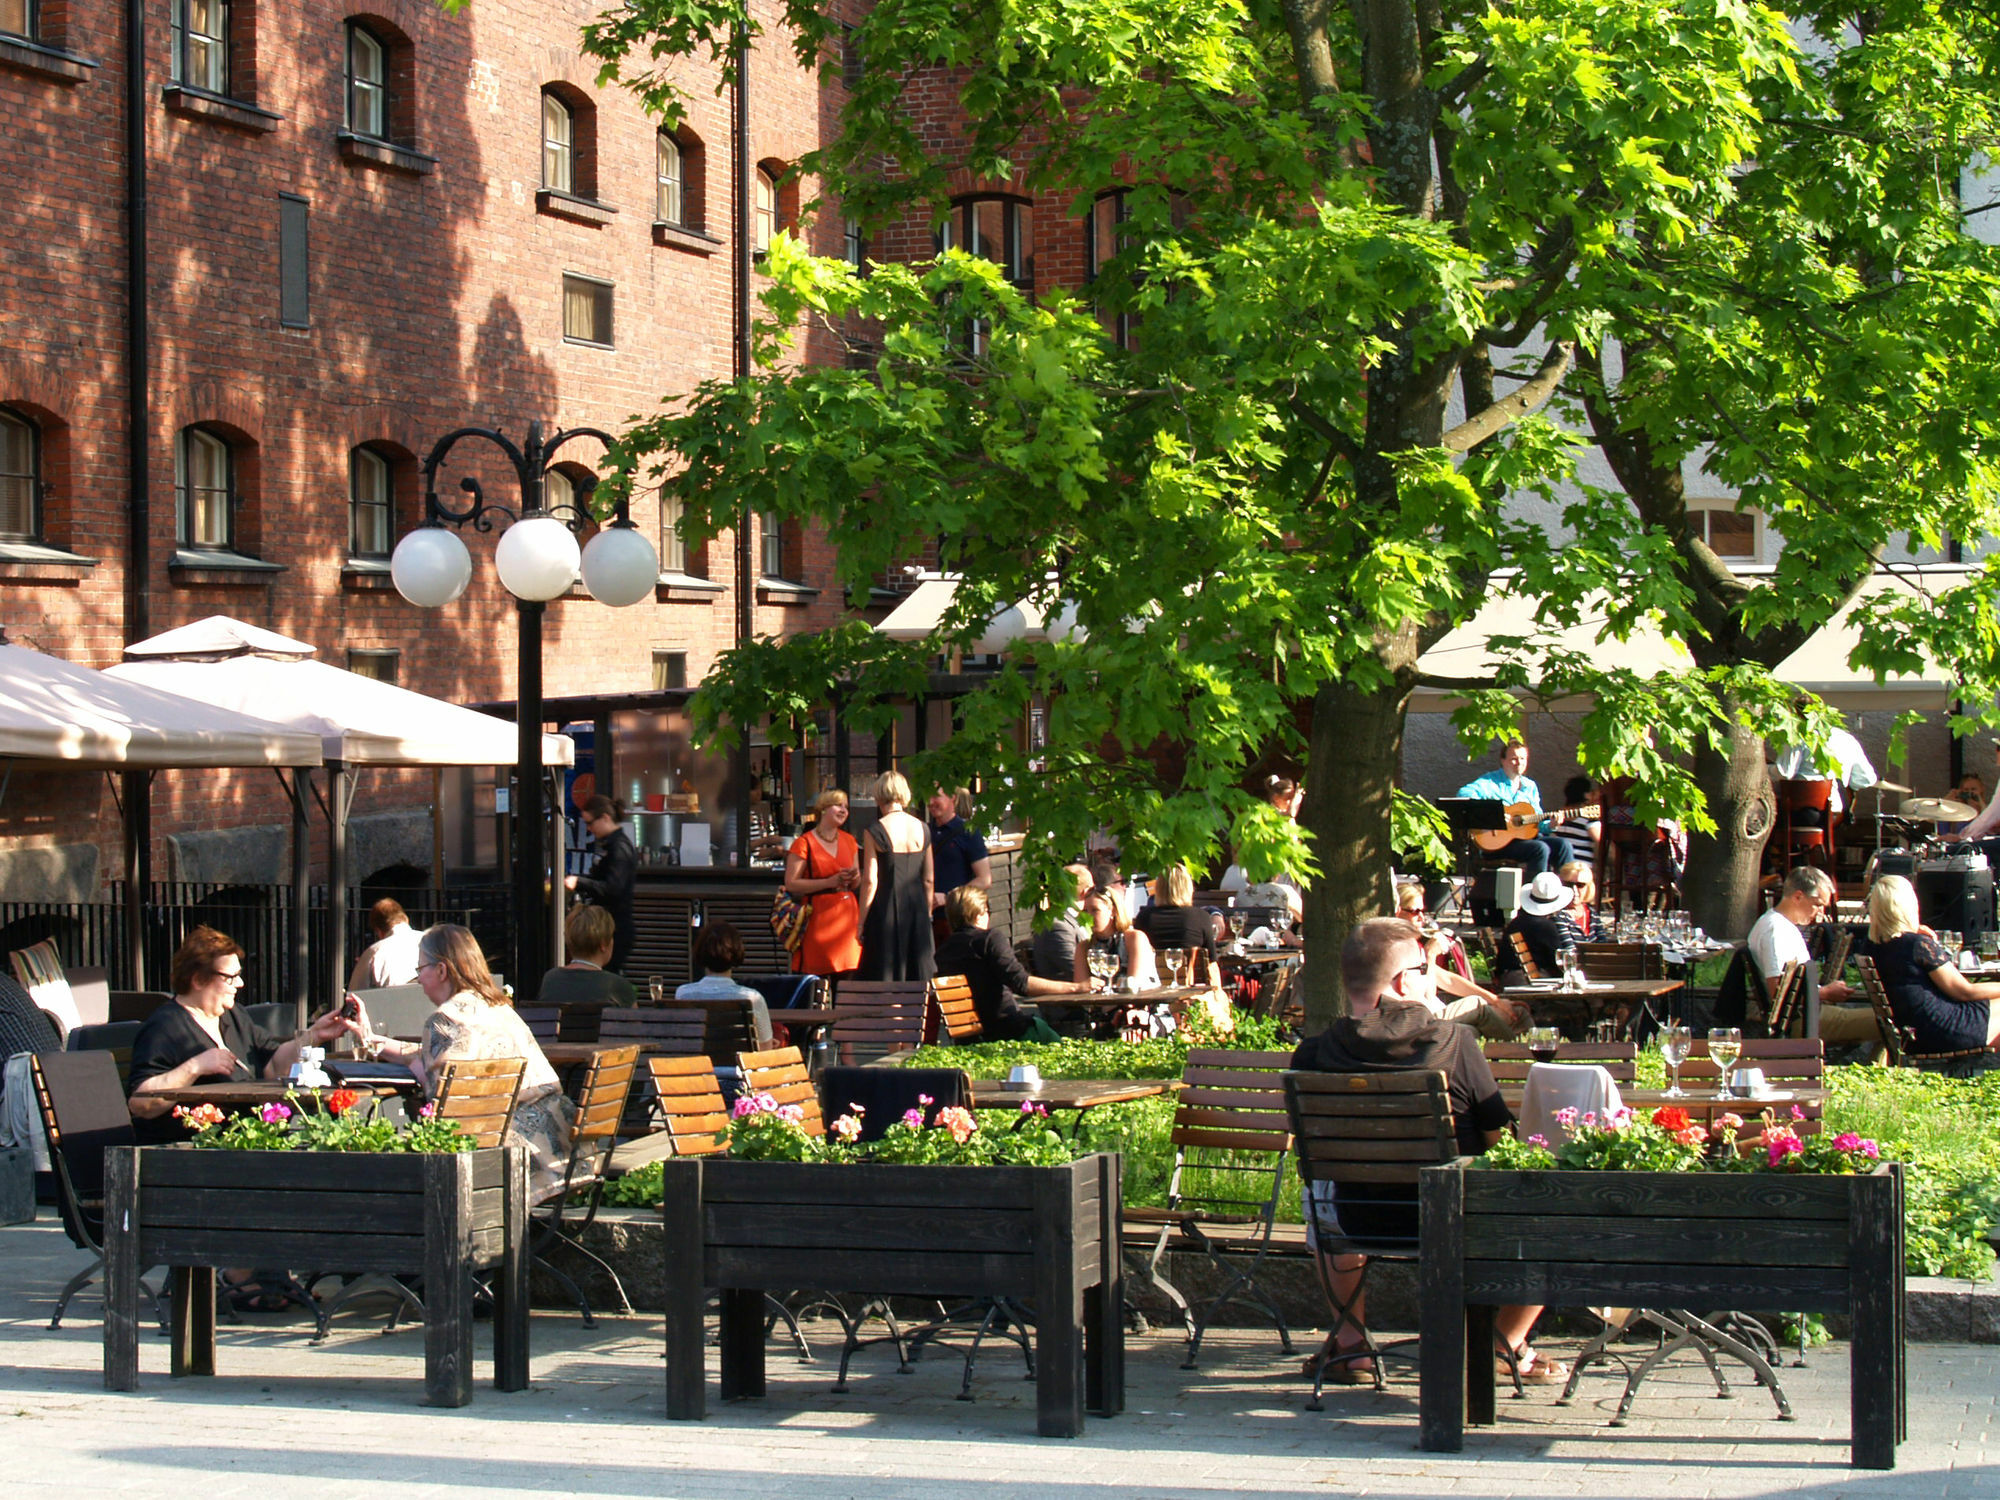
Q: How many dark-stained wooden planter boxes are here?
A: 3